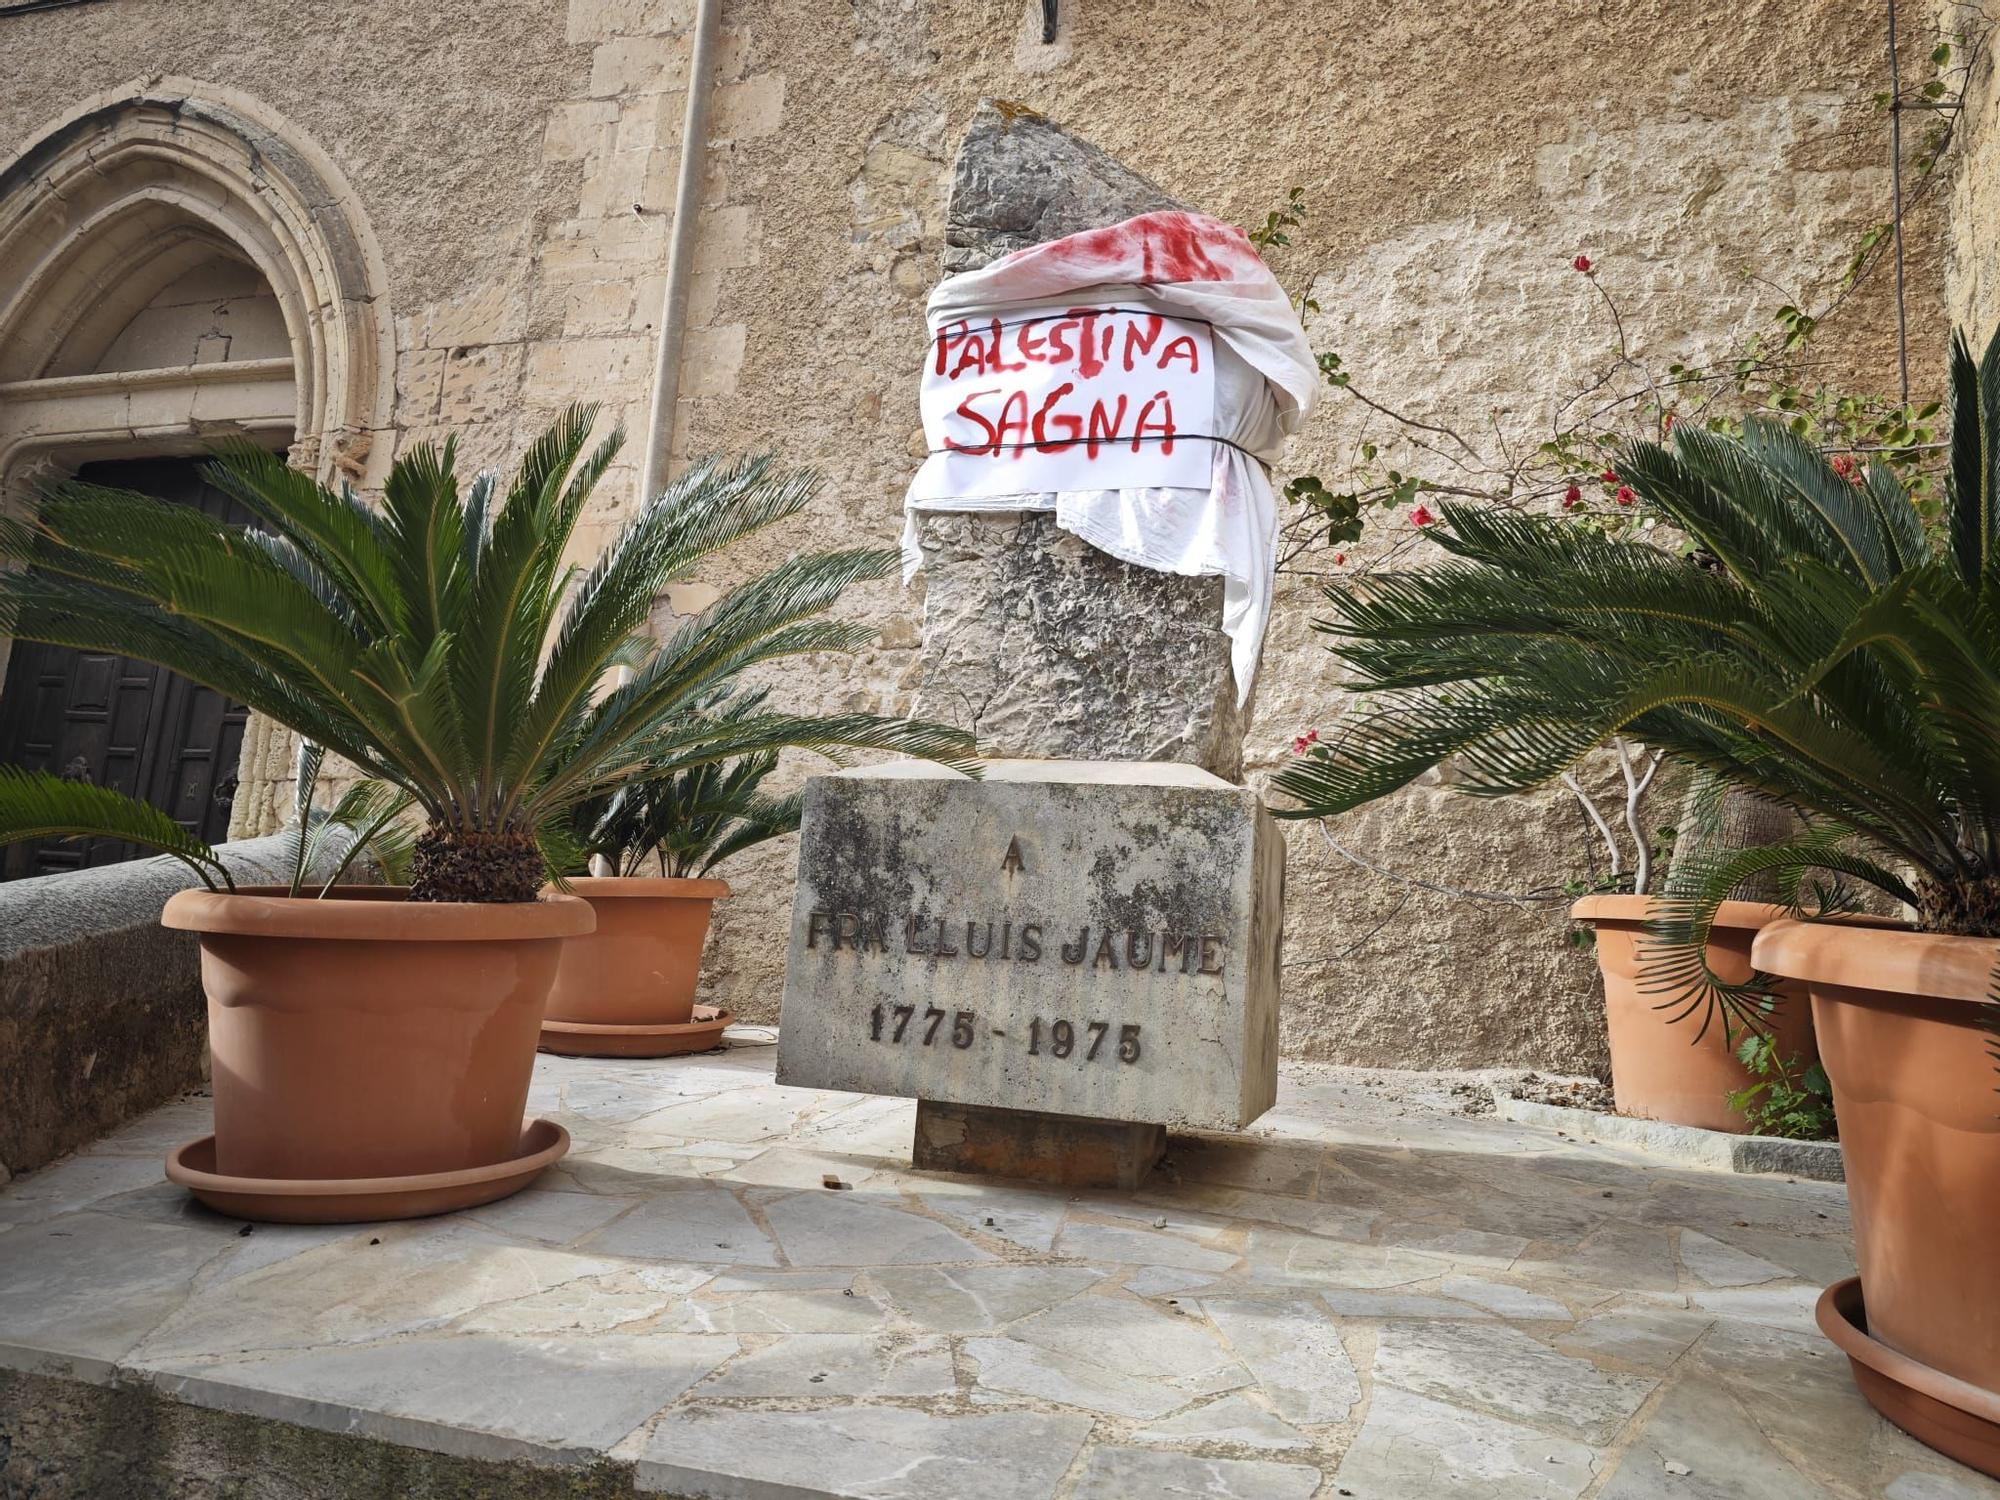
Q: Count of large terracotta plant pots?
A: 4